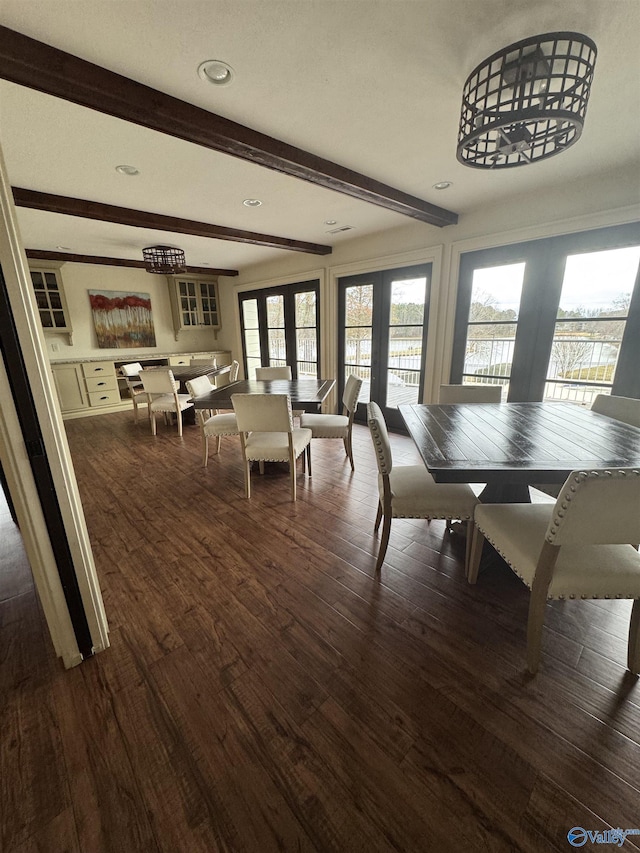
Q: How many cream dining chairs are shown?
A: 12